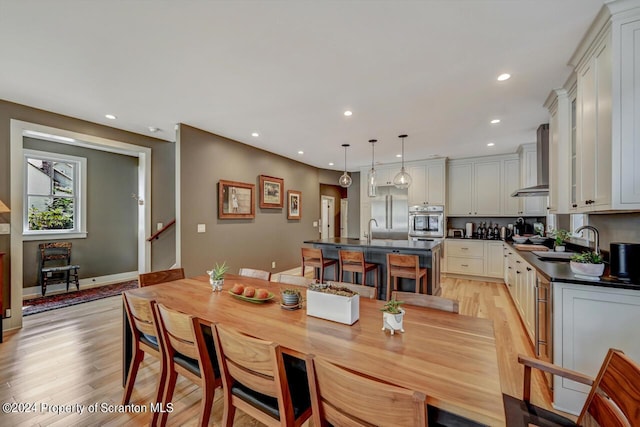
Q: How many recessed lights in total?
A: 9